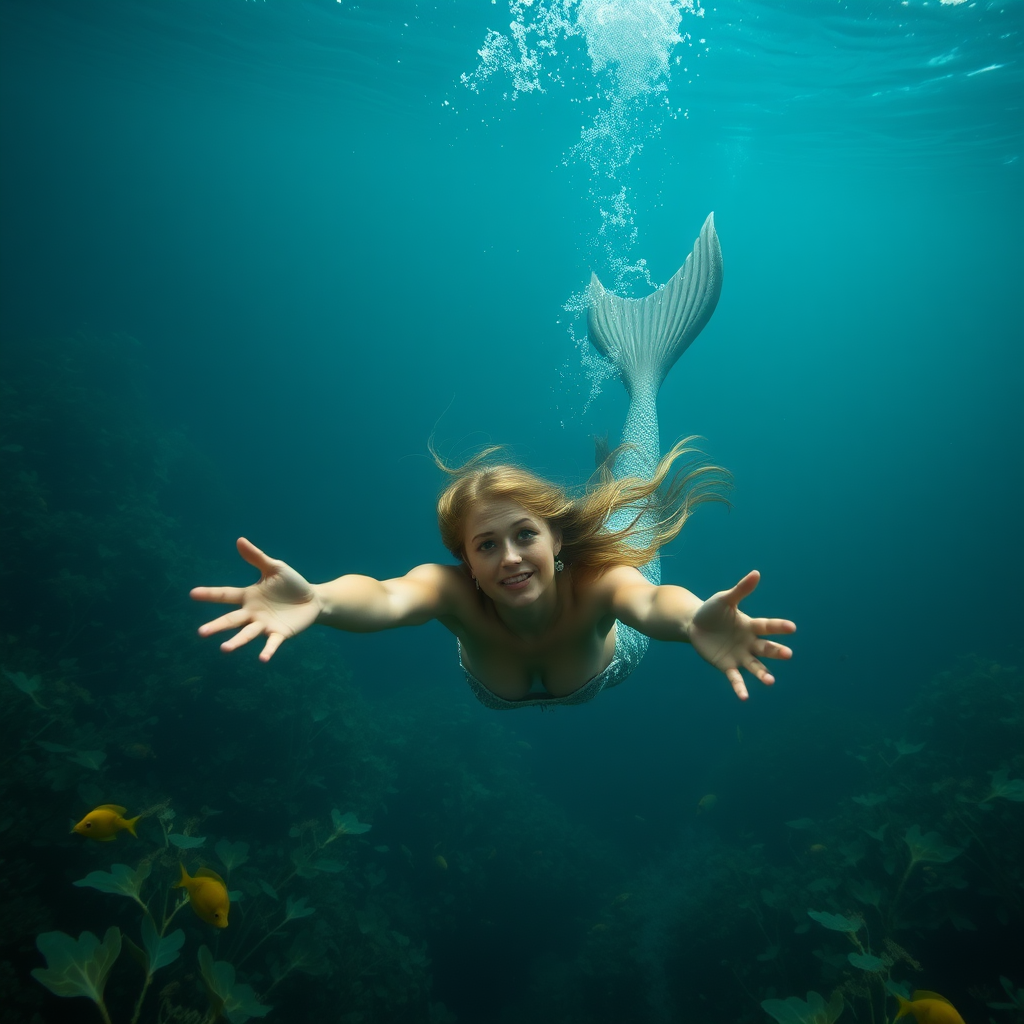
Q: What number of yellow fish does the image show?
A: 3